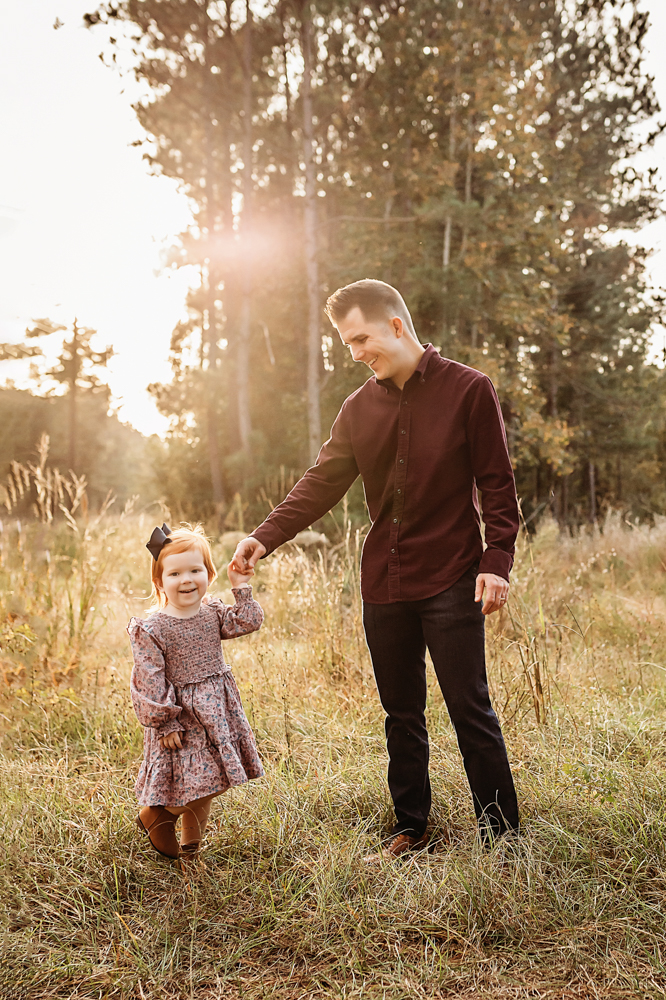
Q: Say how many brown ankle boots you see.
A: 2